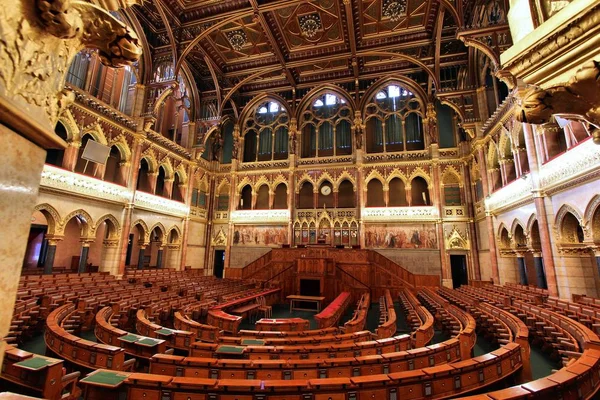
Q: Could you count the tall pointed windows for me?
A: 3